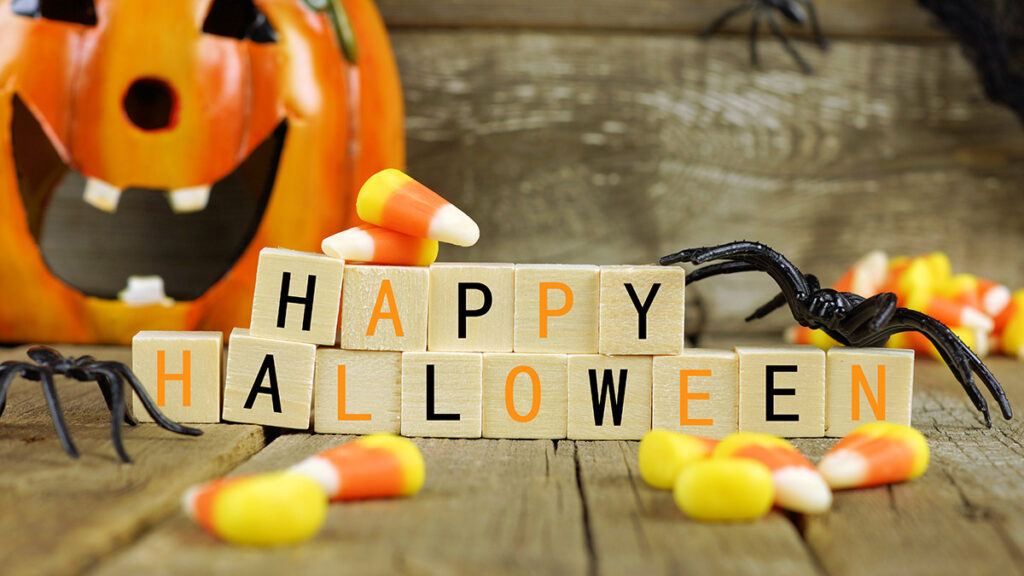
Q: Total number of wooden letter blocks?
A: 14